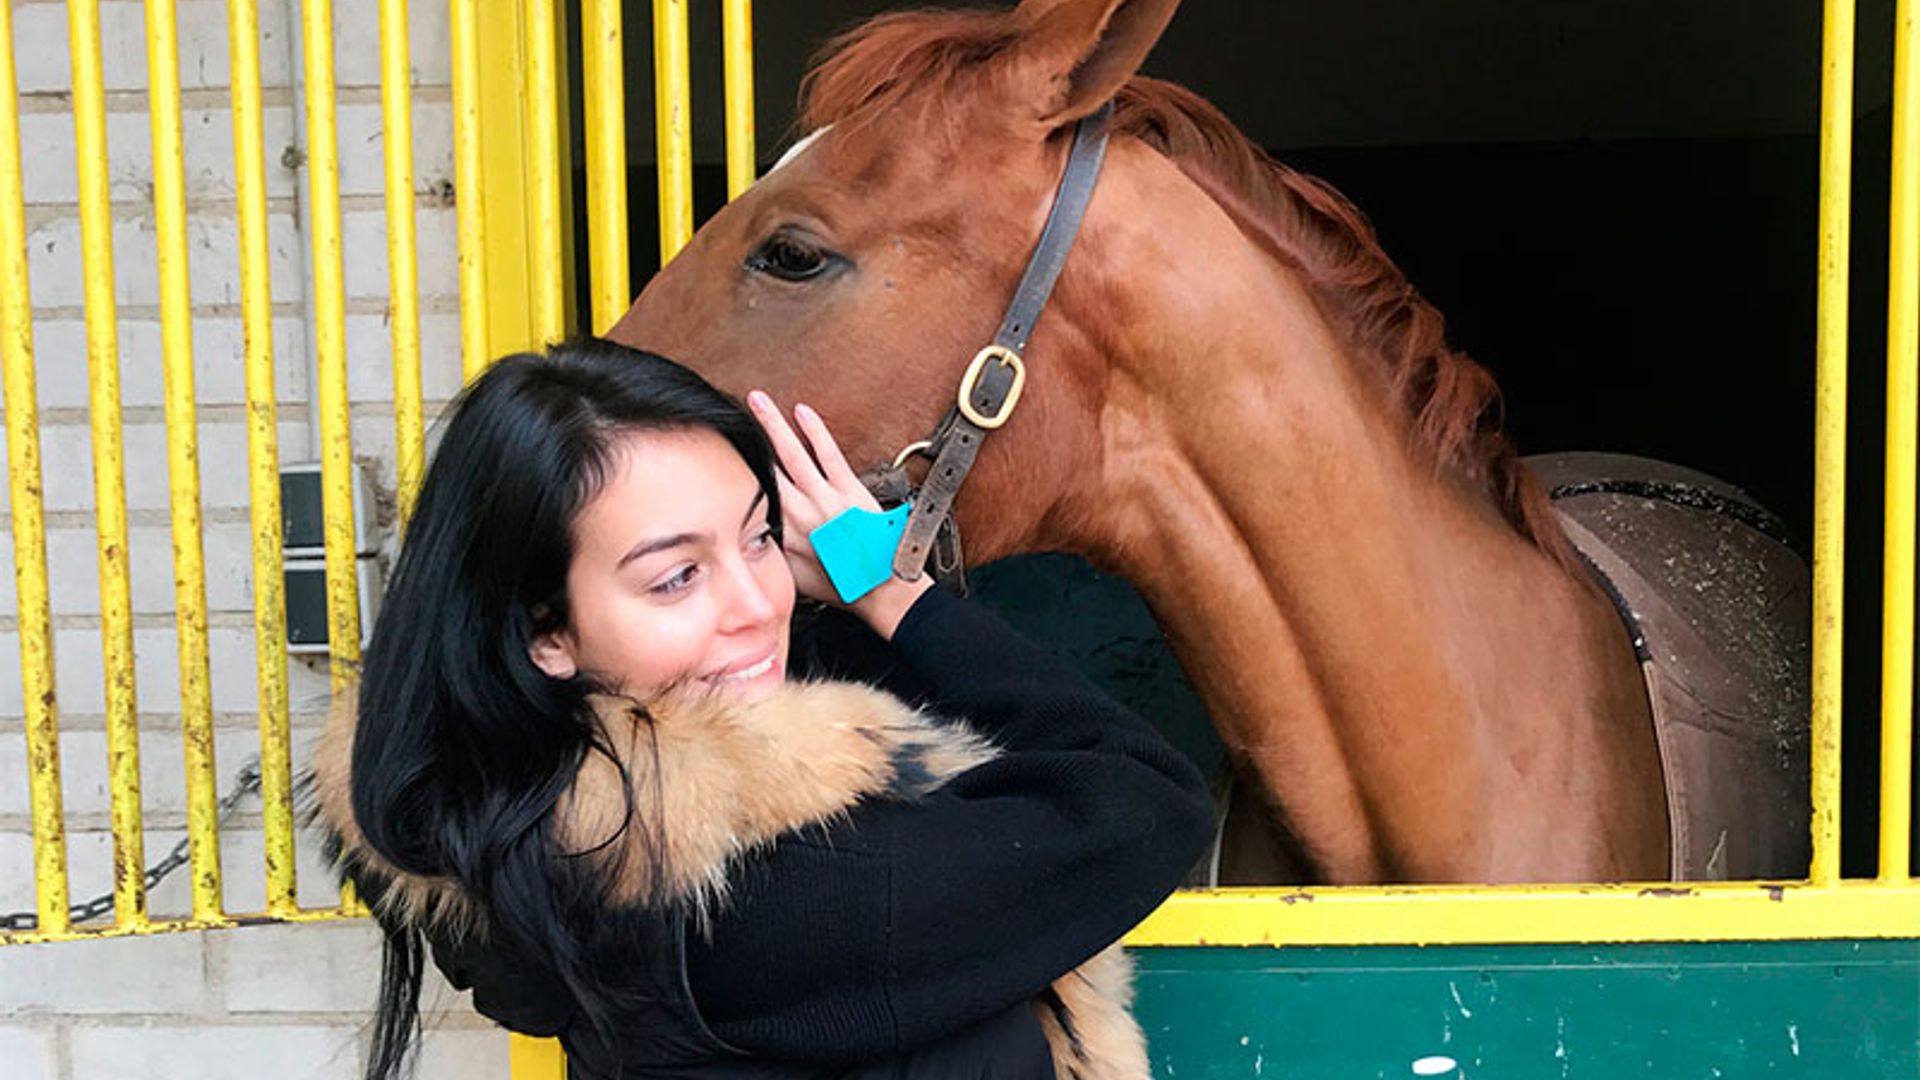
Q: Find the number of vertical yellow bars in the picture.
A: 13